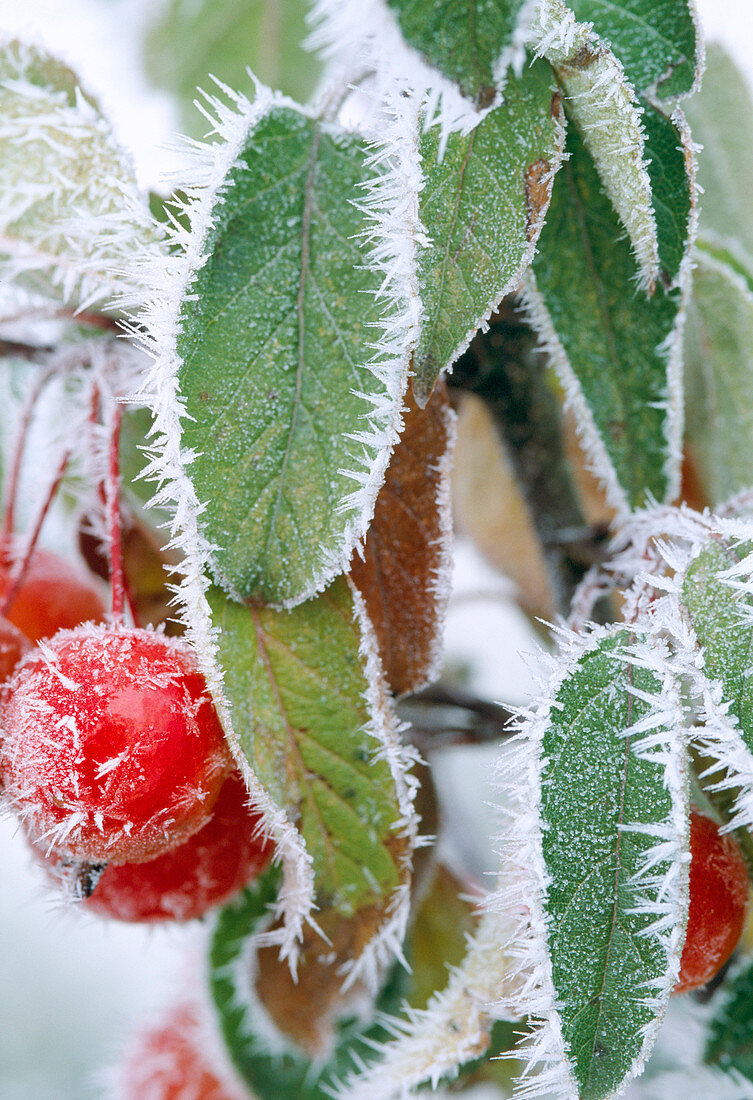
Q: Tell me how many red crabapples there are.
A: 6